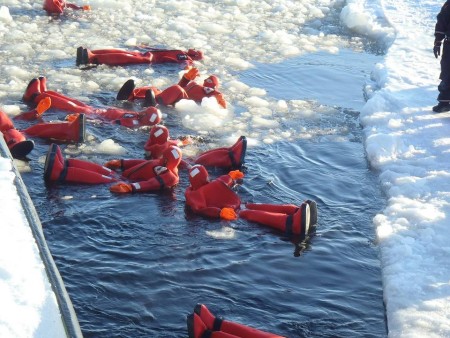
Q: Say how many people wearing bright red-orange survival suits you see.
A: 9